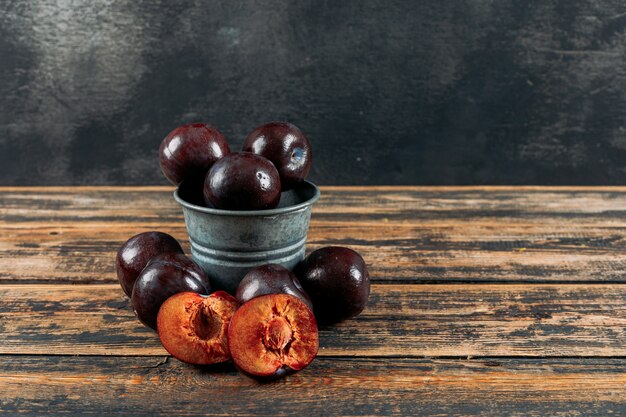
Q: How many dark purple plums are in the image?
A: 7